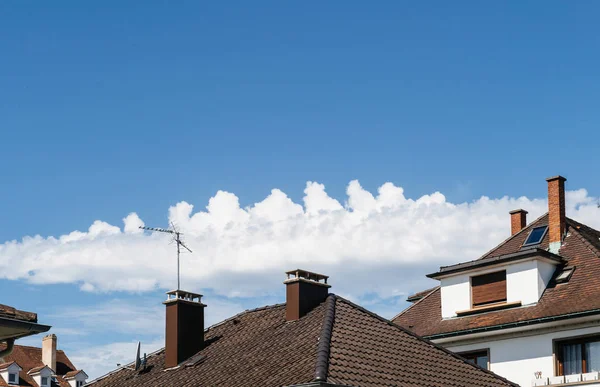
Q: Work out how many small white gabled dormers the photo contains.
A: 3